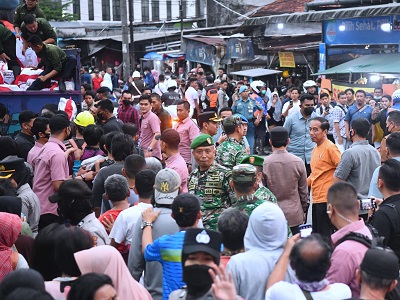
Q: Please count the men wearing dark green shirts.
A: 4